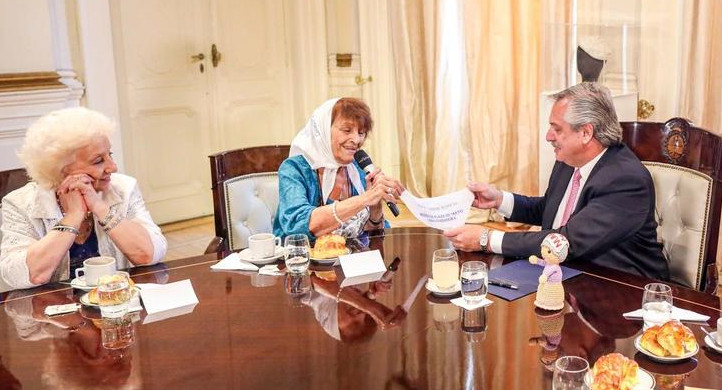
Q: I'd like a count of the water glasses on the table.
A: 5